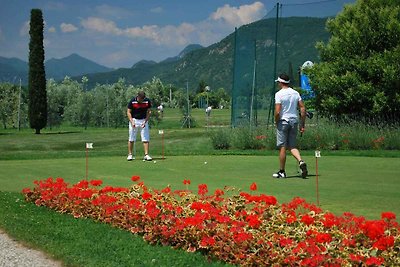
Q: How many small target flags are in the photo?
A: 3